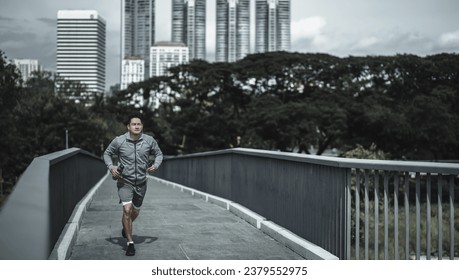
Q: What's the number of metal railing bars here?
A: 11